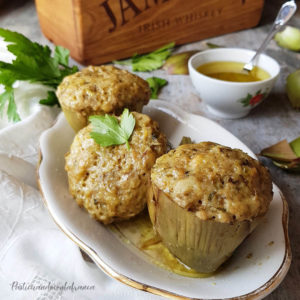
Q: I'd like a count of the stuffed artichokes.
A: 3